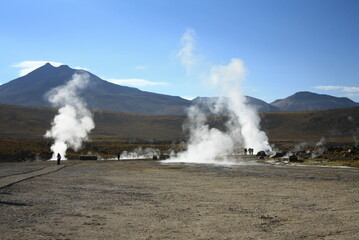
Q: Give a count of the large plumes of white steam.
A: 3